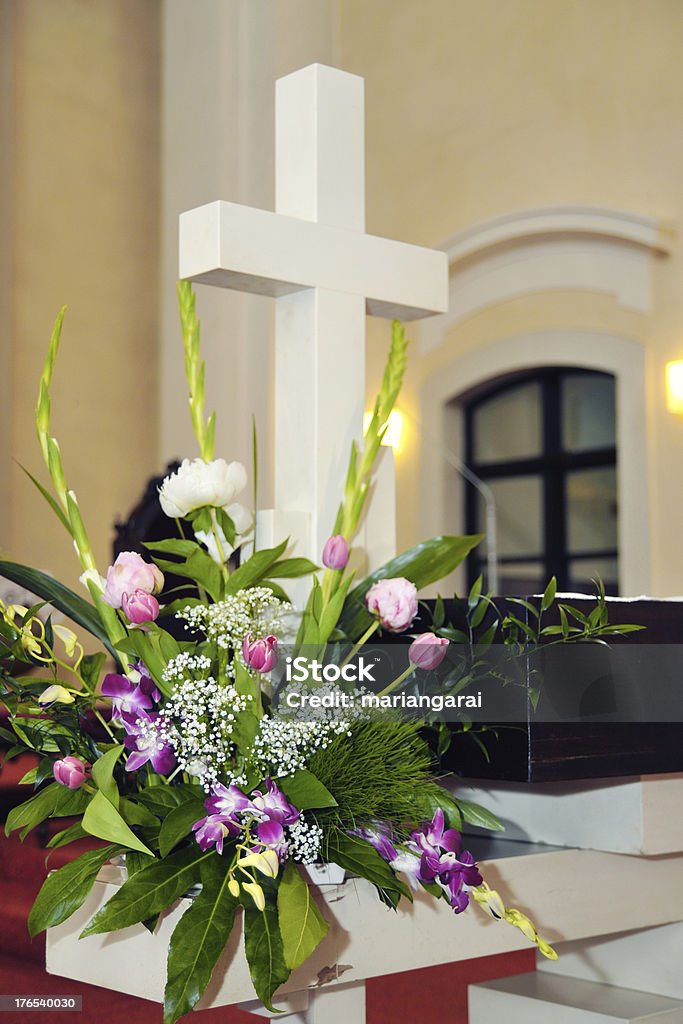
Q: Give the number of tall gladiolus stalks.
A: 3